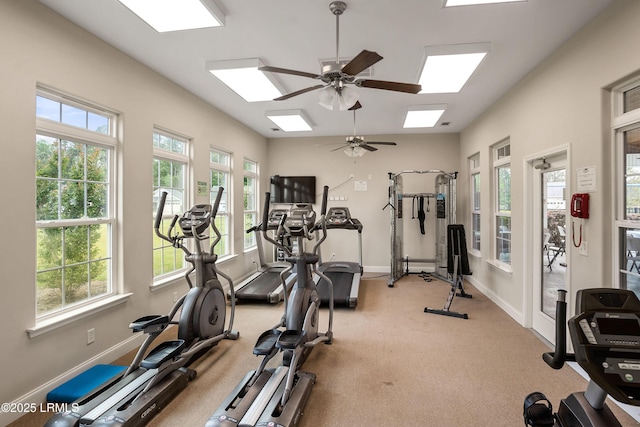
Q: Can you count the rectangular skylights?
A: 6